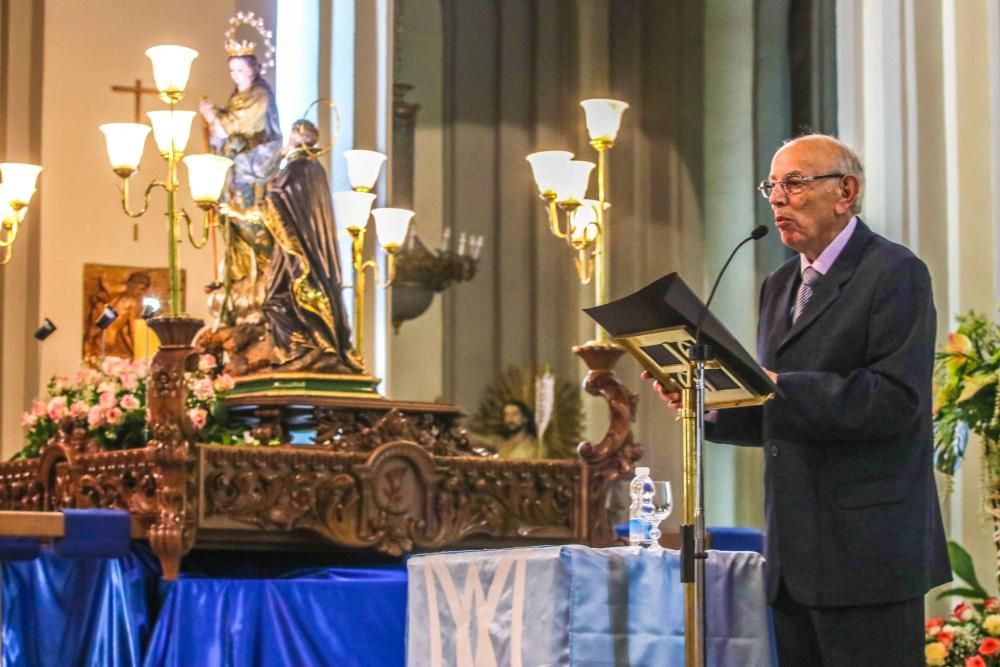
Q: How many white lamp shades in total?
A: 13